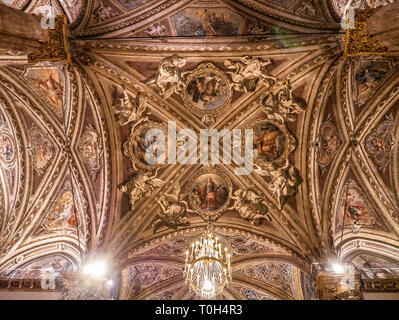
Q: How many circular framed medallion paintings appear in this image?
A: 4